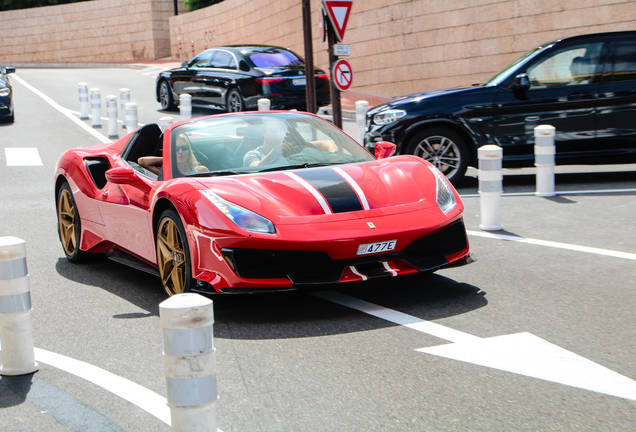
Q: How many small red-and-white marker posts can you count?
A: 3